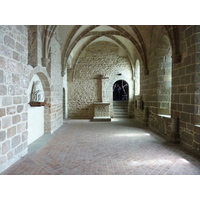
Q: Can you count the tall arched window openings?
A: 2